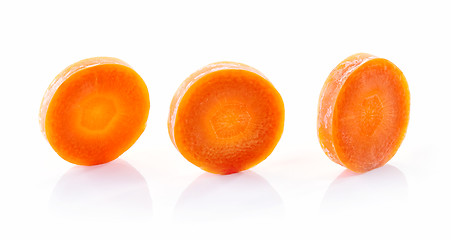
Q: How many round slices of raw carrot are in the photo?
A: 3